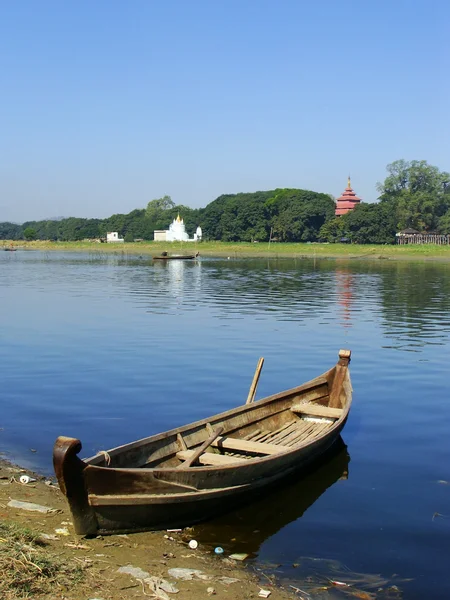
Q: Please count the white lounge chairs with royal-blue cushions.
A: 0